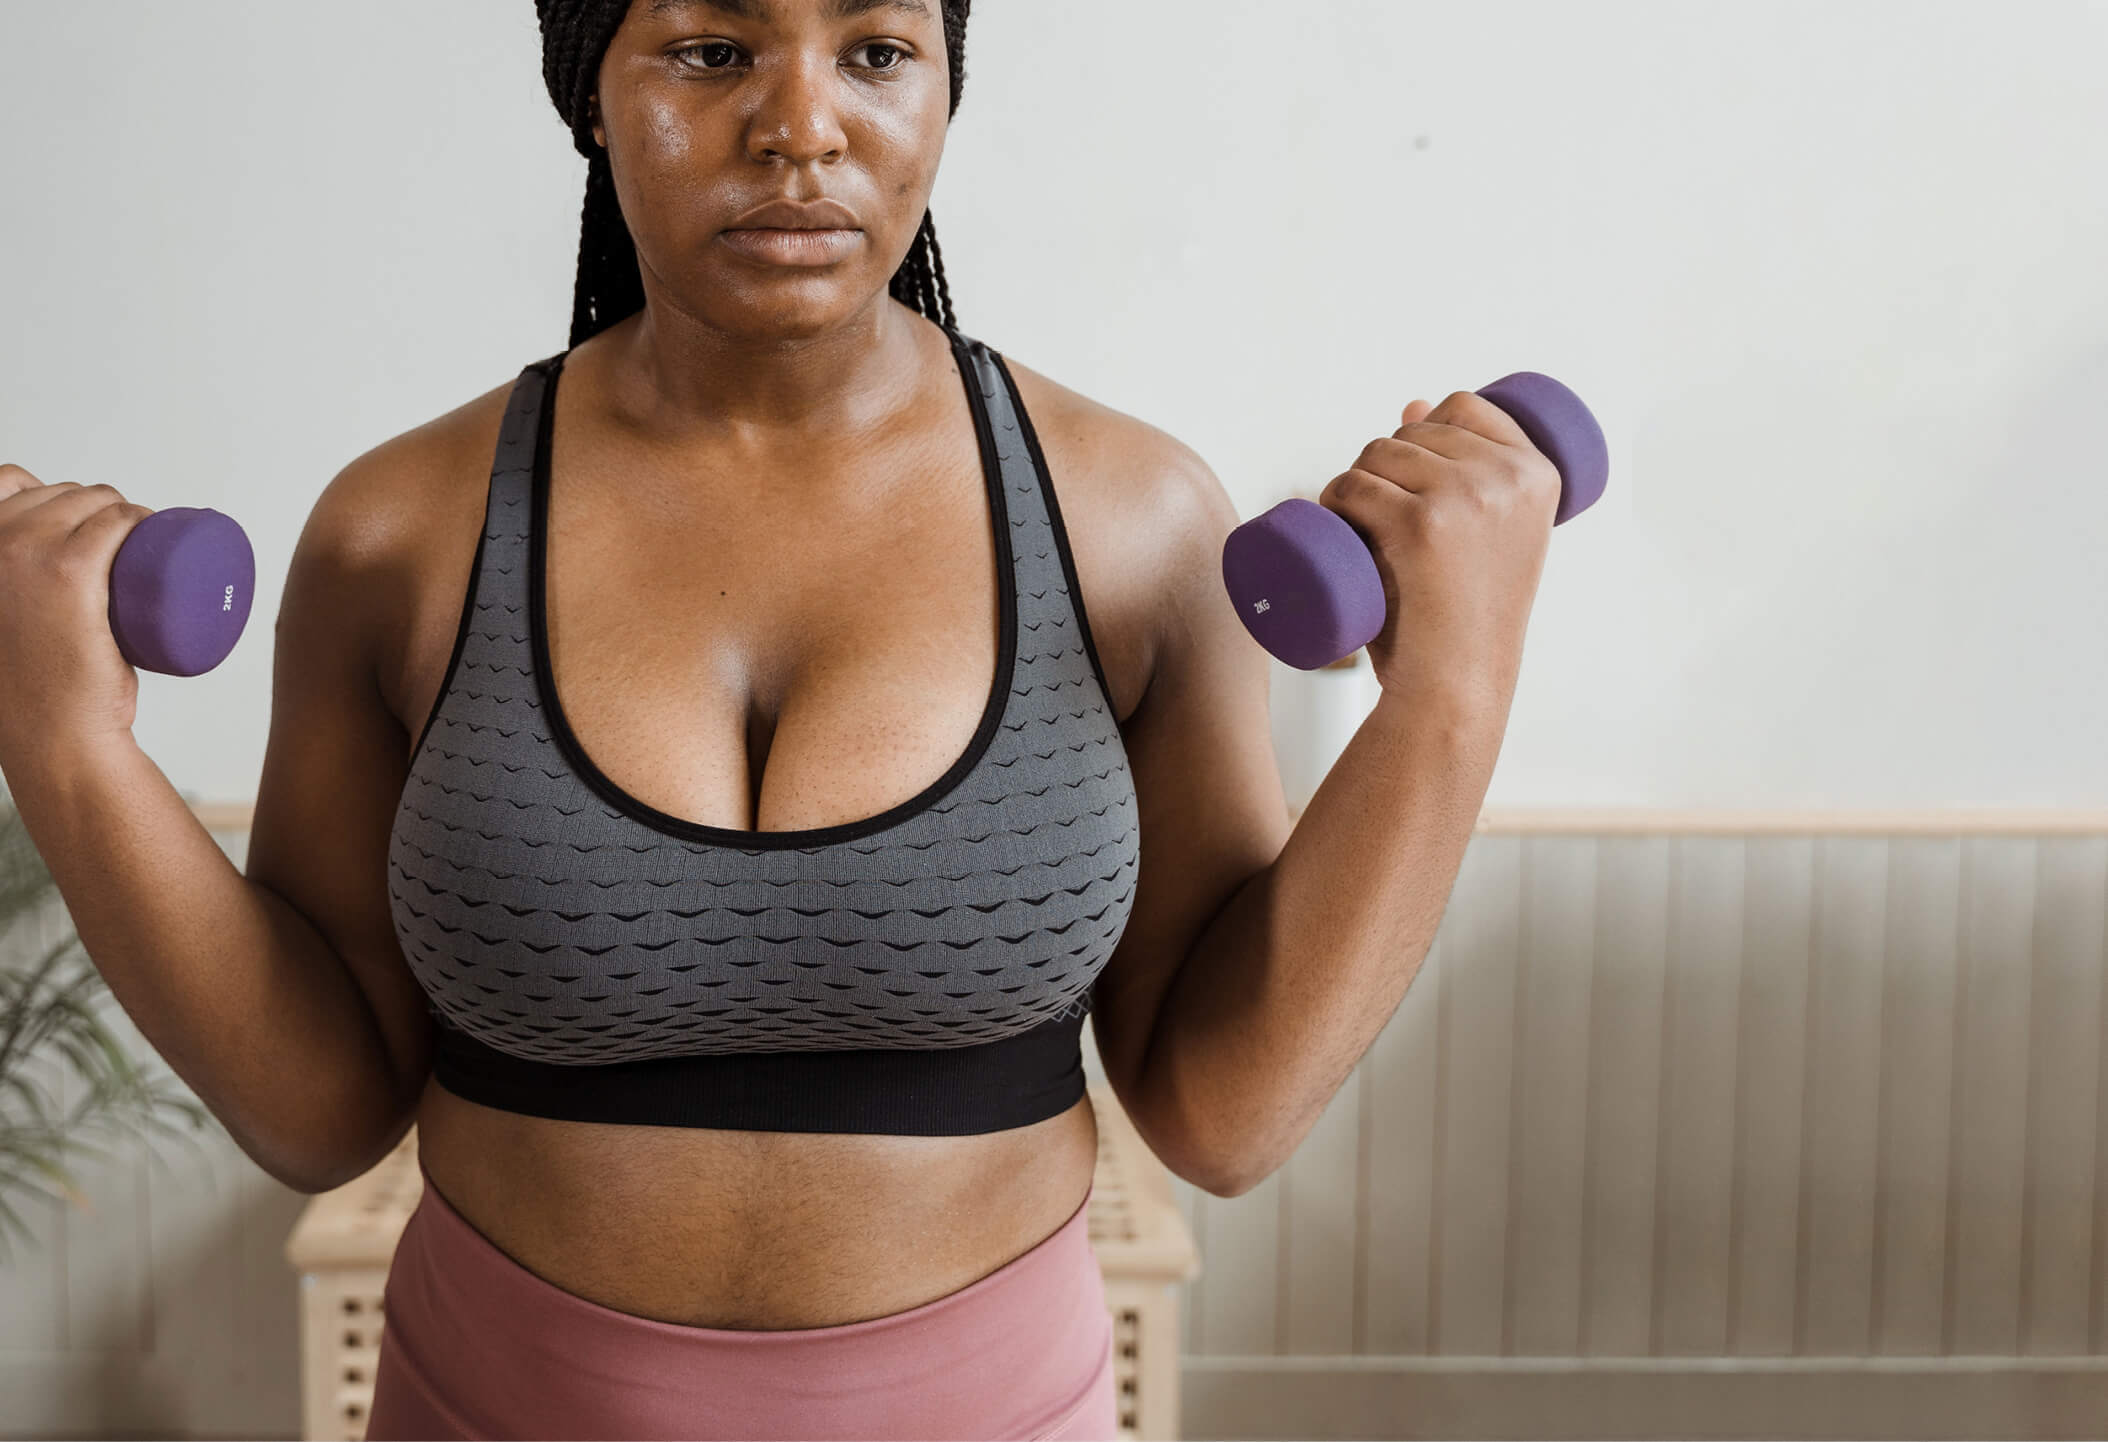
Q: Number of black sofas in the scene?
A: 0